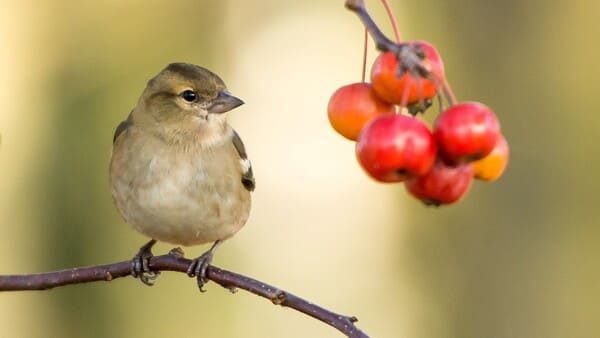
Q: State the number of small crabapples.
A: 6